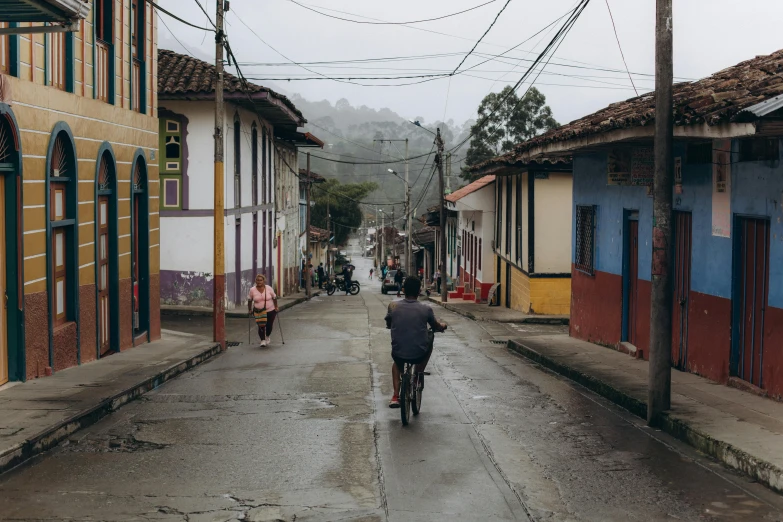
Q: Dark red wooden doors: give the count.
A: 3